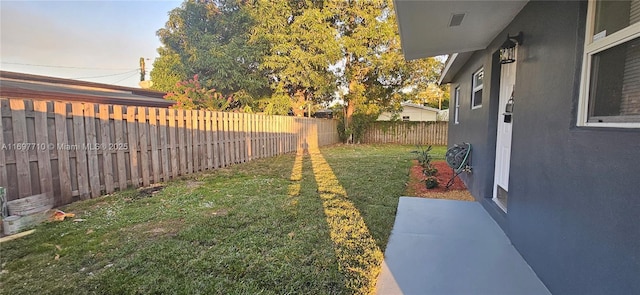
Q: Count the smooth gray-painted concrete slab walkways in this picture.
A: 1